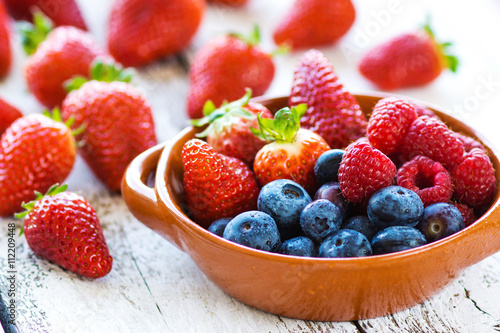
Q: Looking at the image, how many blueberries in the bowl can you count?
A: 12